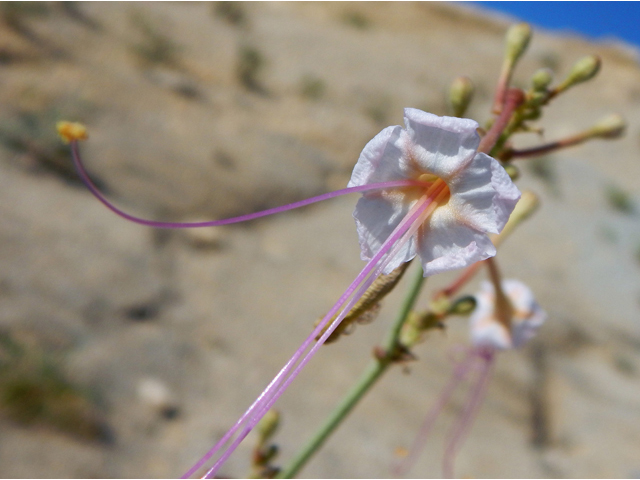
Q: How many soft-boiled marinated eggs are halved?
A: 0